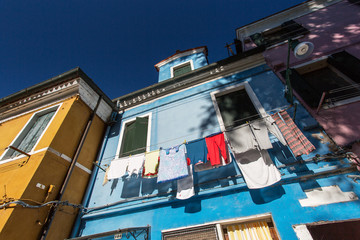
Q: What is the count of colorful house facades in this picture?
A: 3